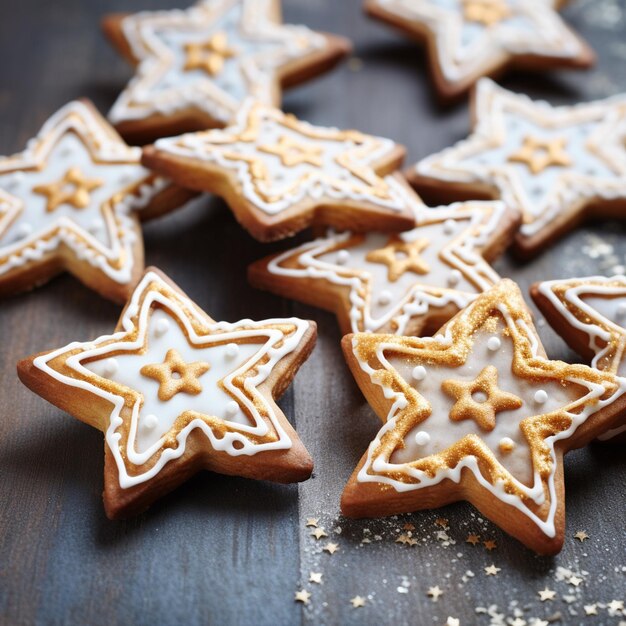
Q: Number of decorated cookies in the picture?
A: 9